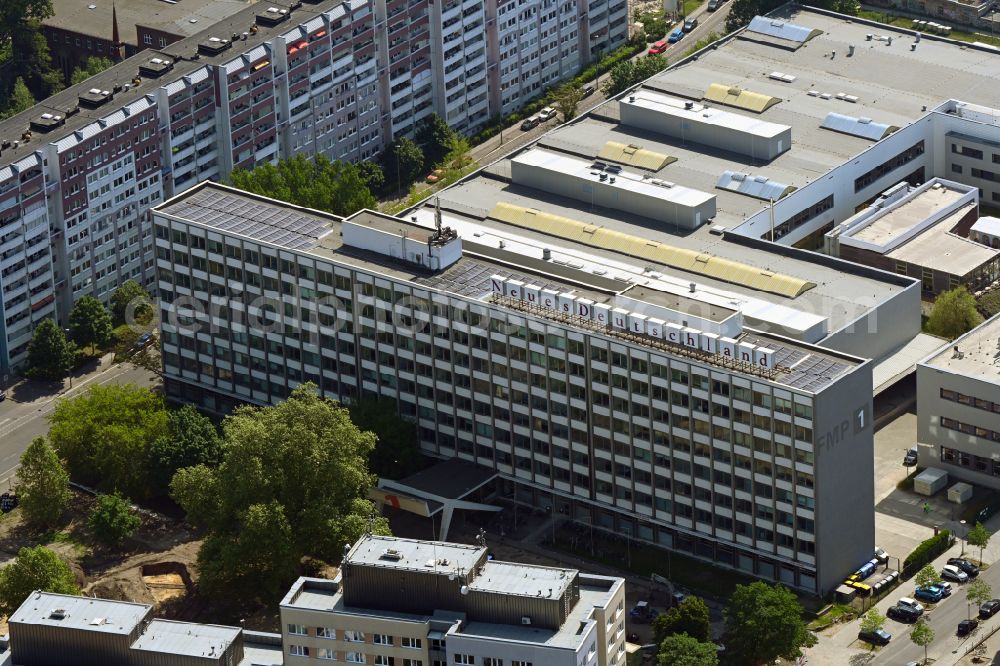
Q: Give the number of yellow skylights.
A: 3